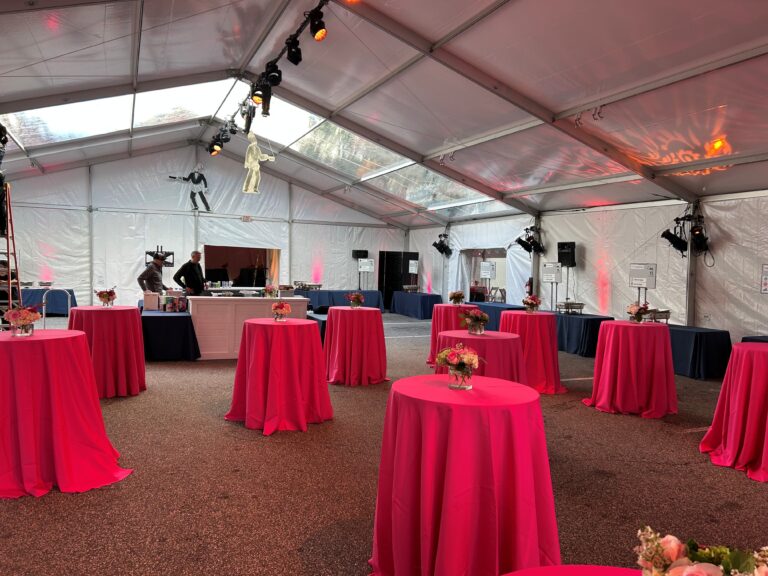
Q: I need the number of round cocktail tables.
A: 11